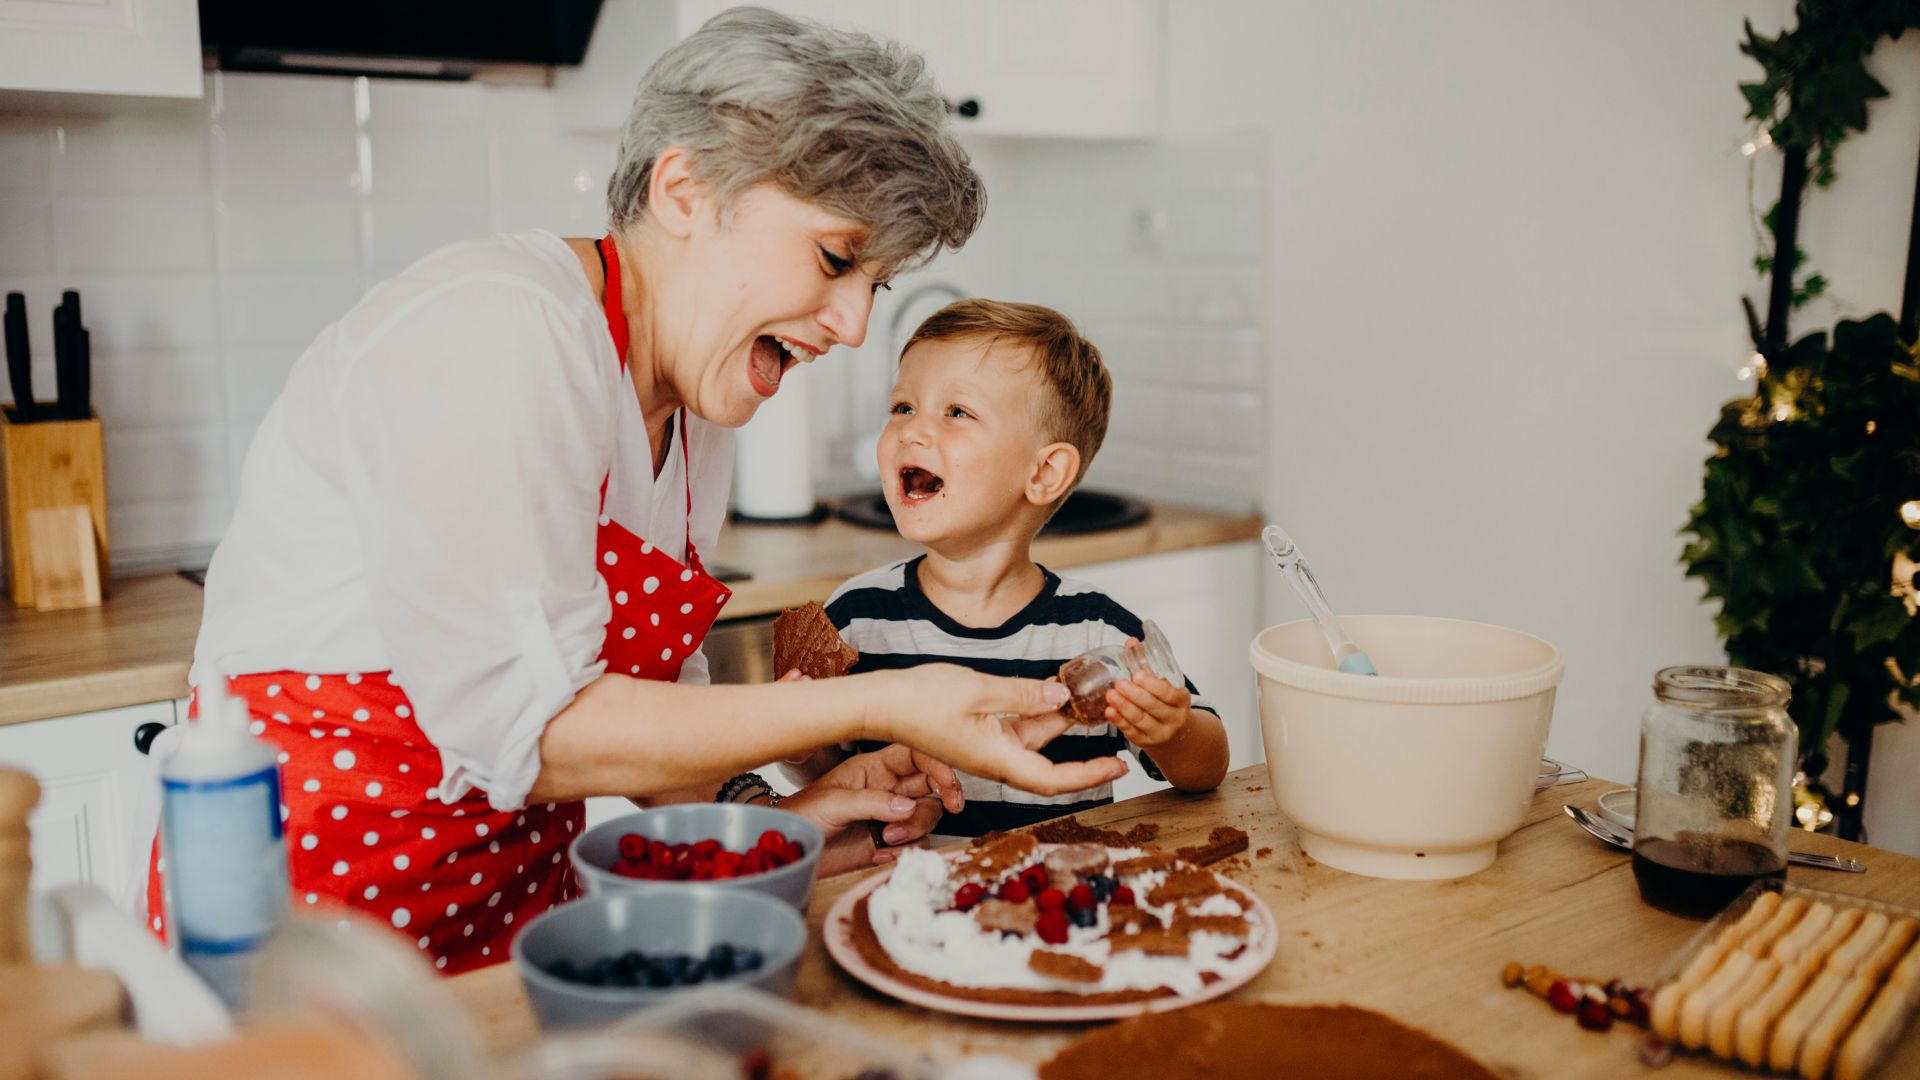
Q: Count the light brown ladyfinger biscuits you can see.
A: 14